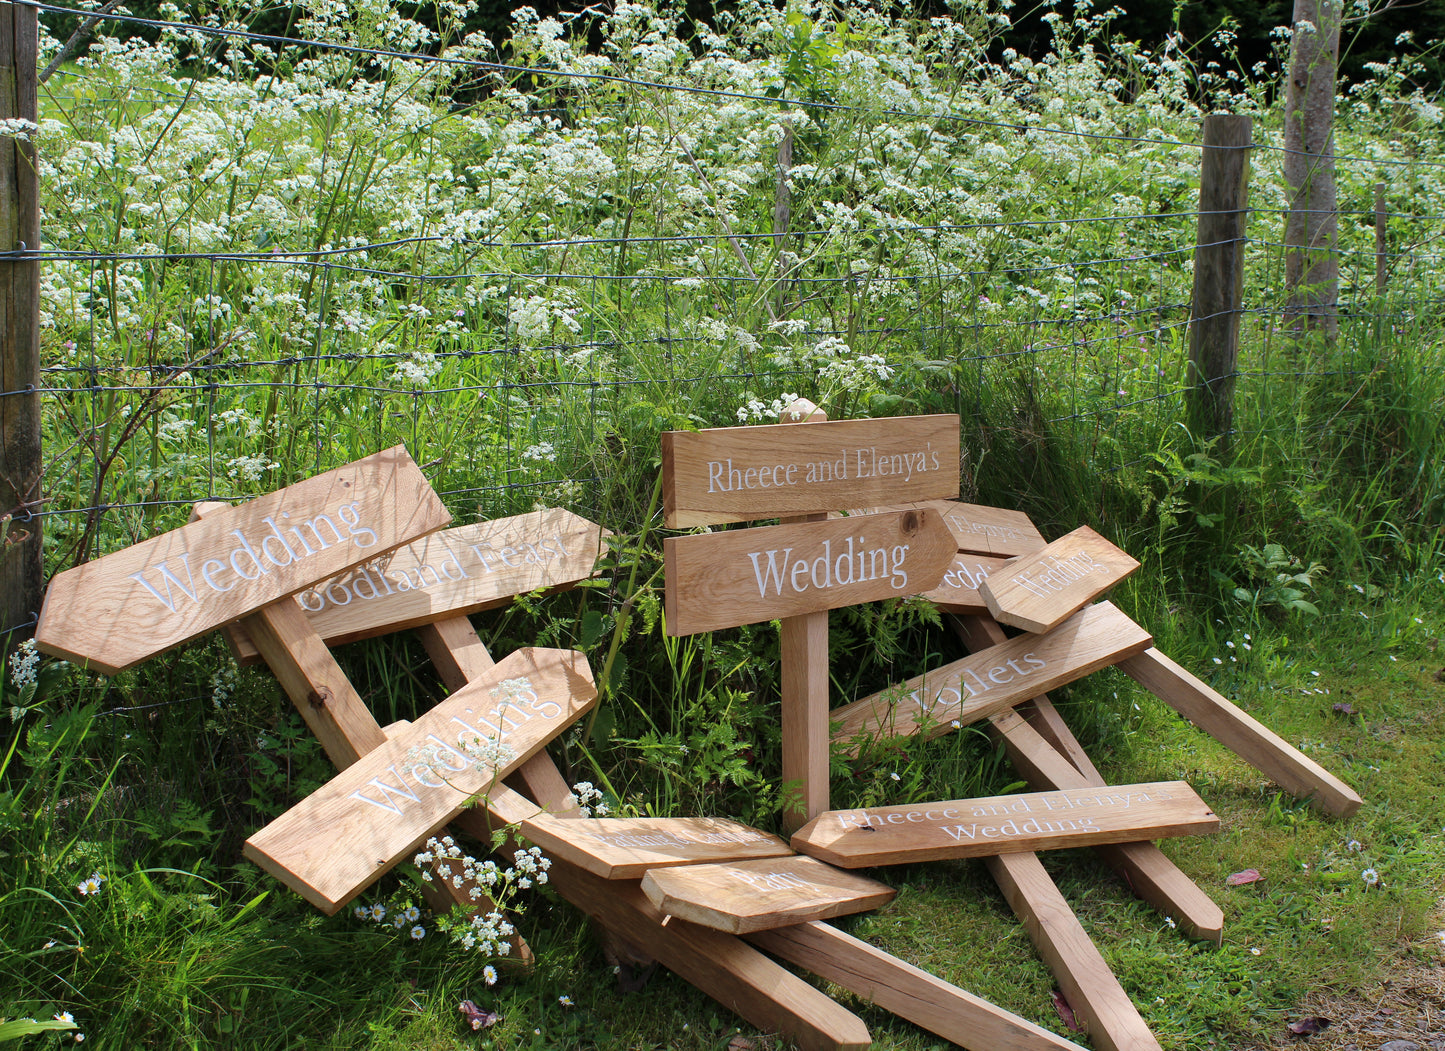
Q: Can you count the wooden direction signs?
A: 12